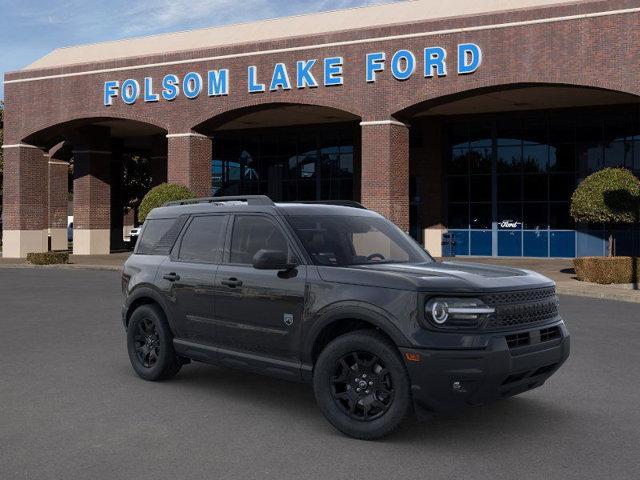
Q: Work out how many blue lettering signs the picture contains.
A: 1